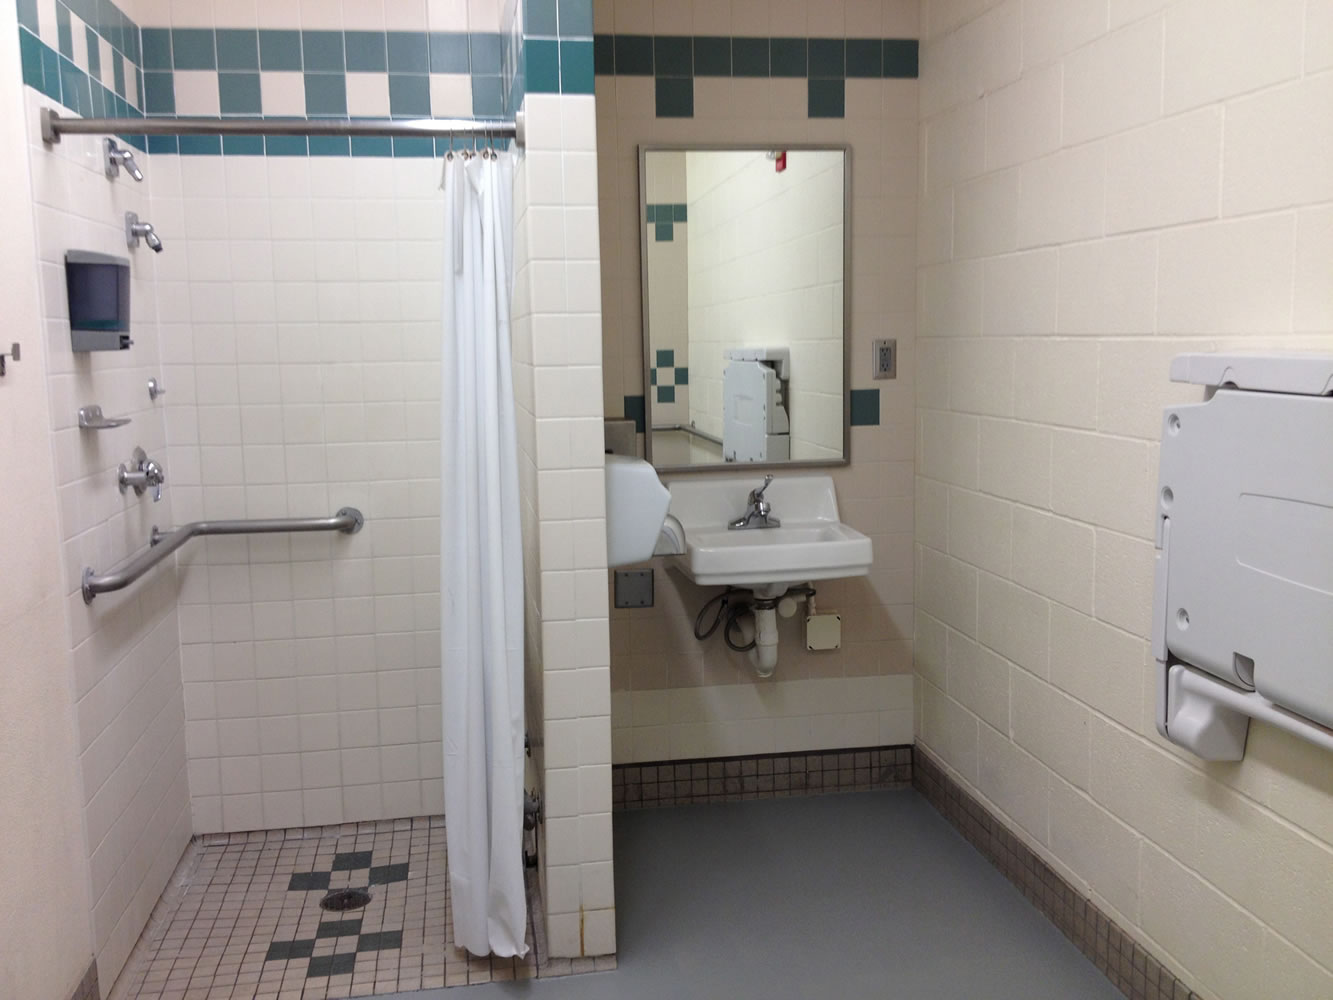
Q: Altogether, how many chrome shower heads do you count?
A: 2